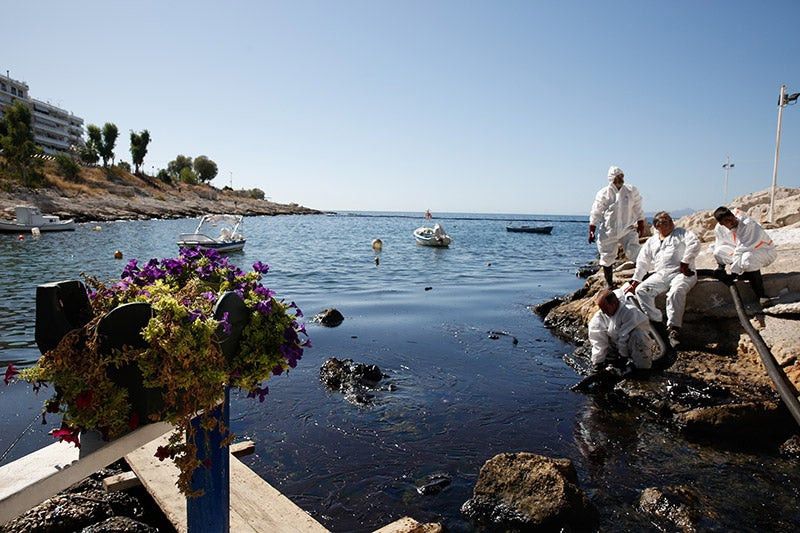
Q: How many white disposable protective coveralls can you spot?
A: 4